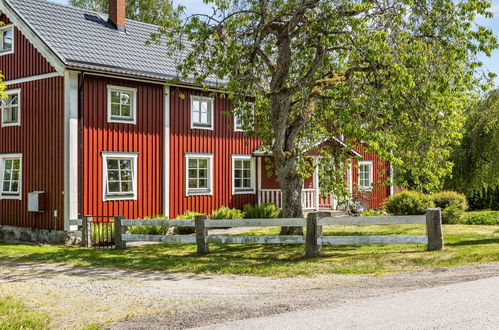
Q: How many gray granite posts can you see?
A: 5